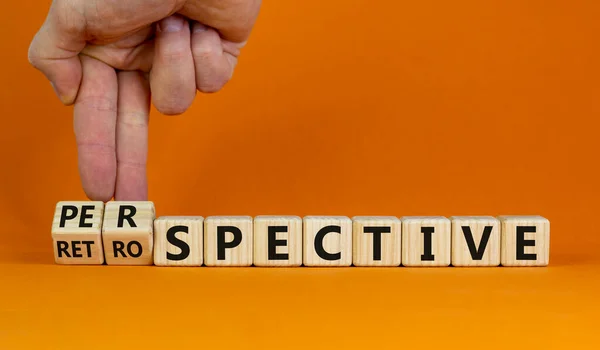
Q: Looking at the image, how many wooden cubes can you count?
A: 10